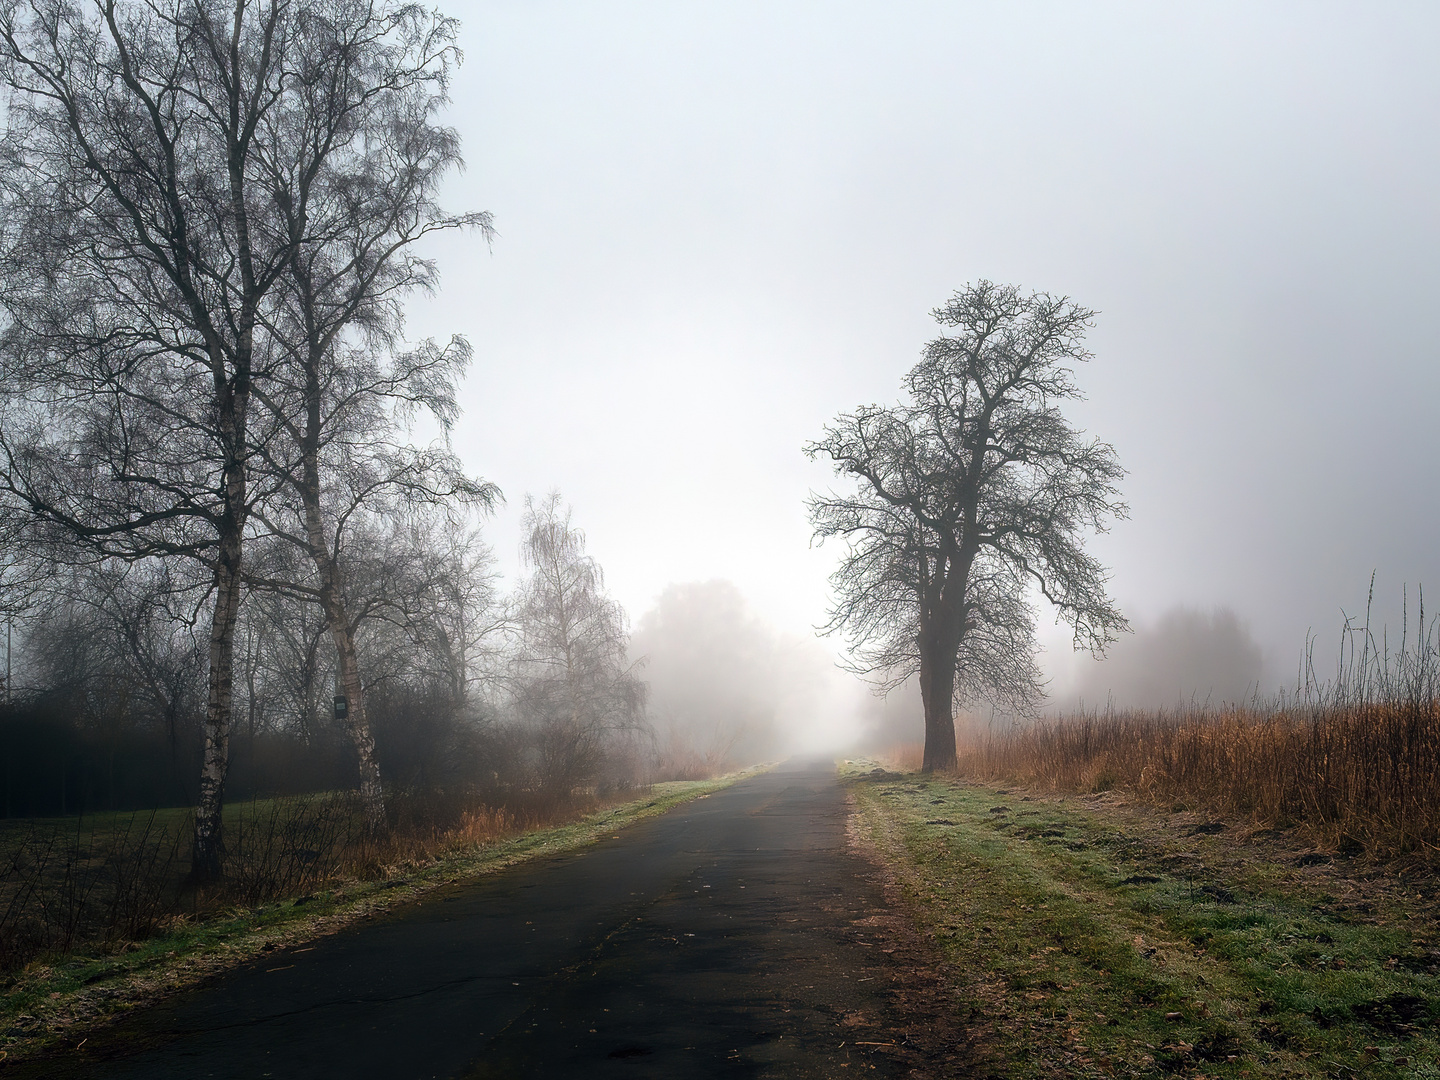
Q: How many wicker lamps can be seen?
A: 0